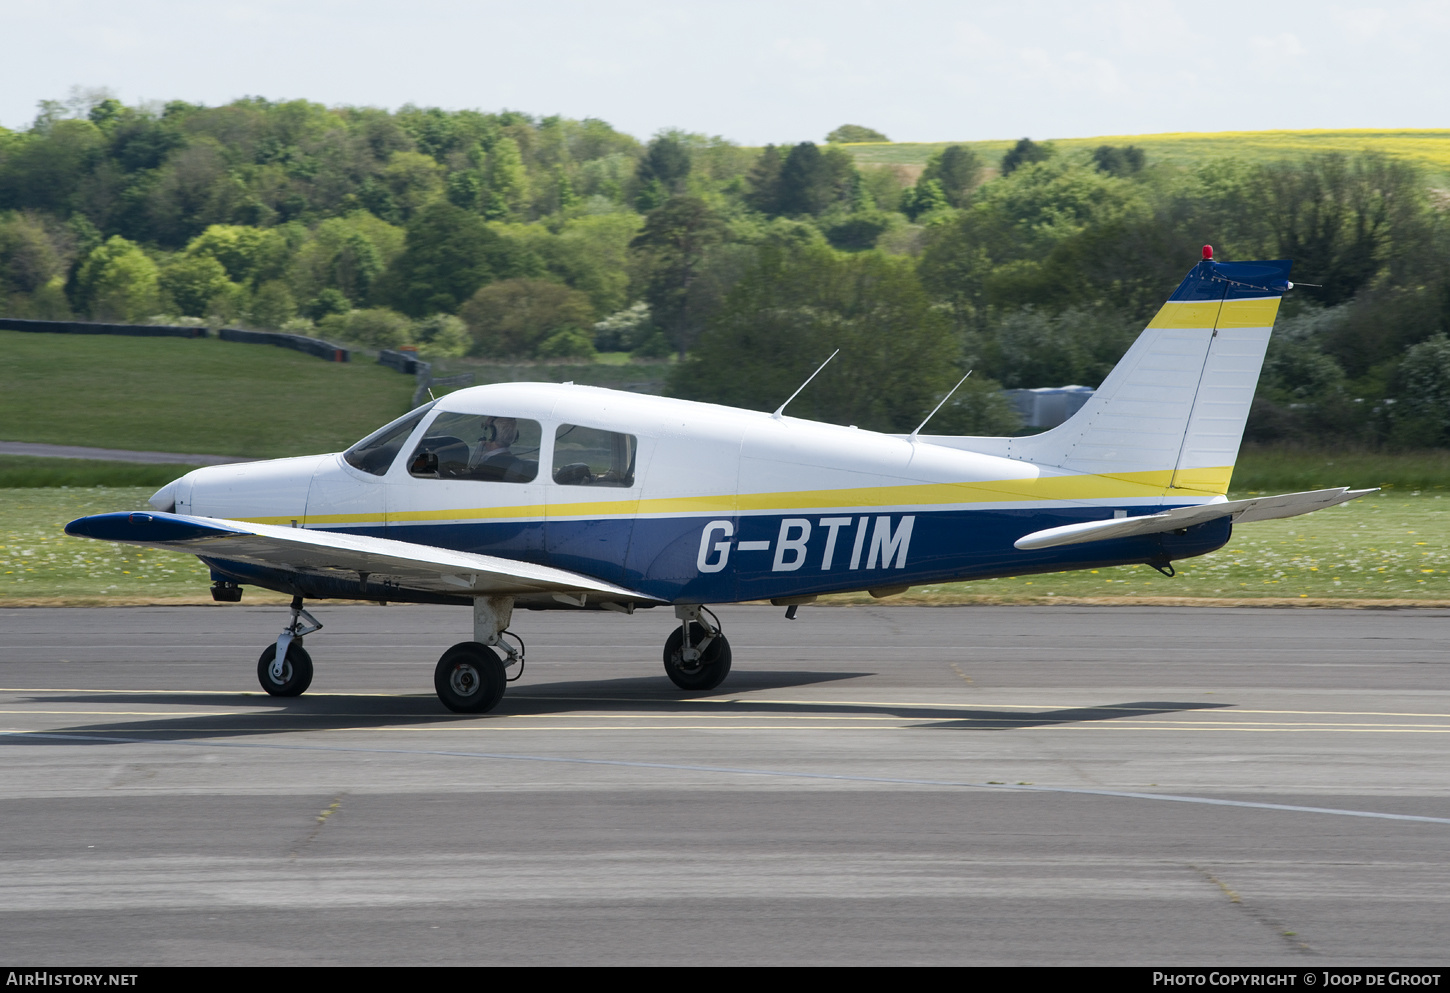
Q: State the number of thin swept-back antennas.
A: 2